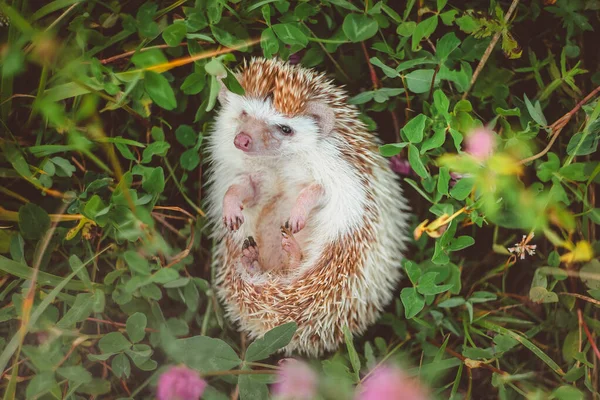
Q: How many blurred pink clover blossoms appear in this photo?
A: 4